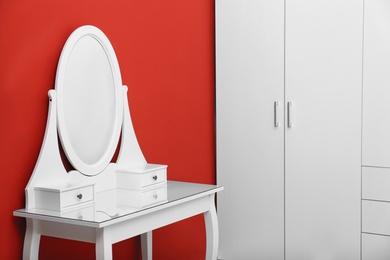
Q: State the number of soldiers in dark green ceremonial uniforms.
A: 0